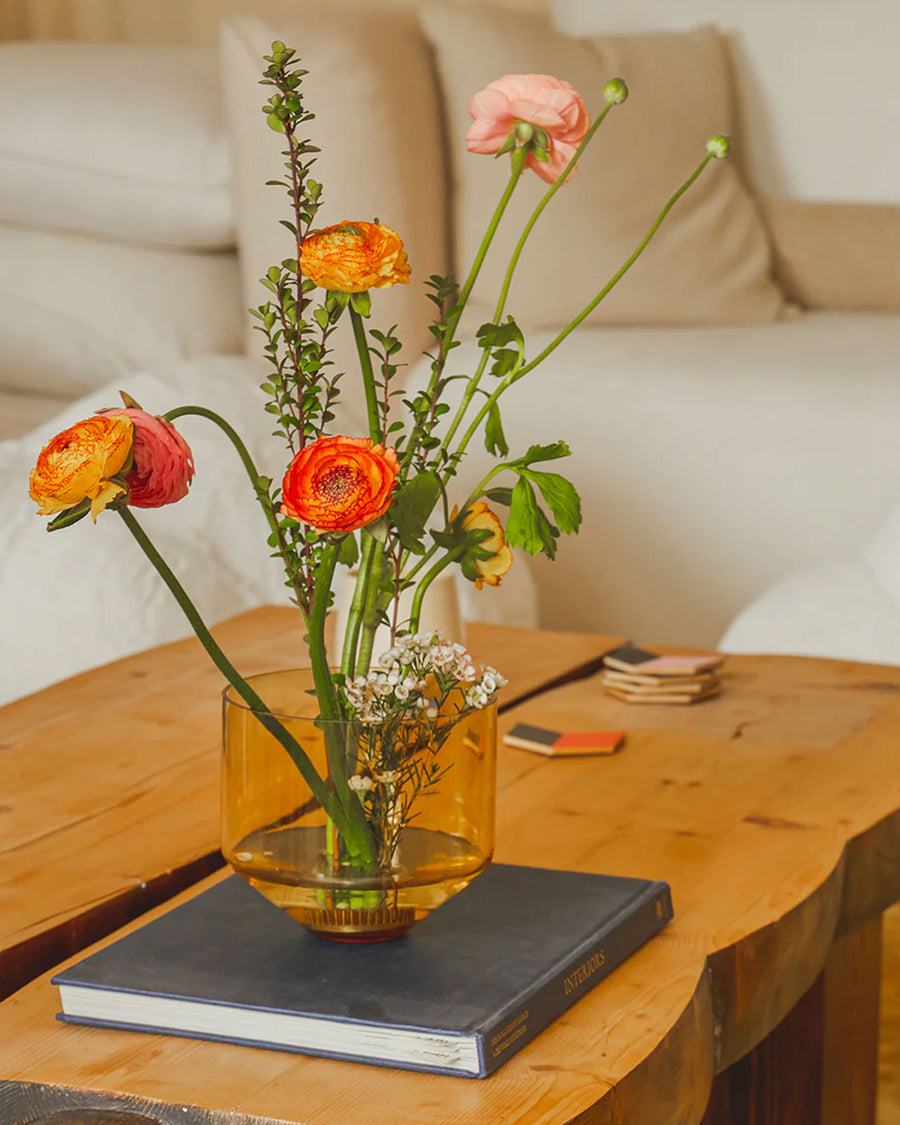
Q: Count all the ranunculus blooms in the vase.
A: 6